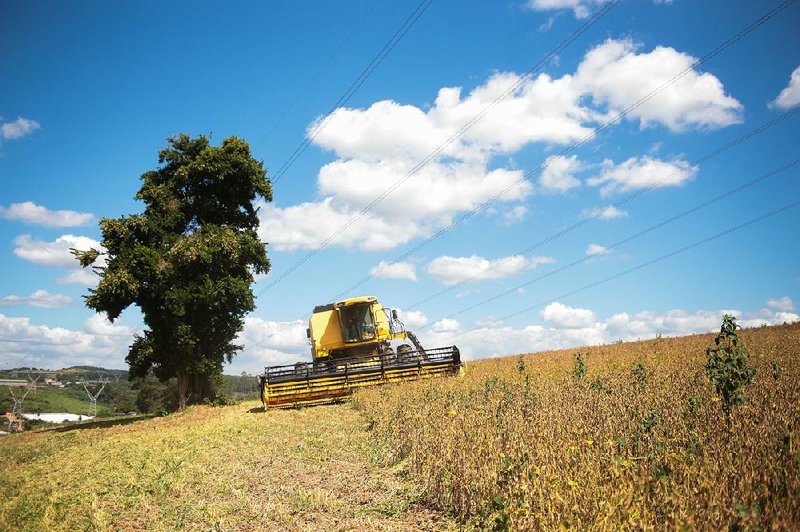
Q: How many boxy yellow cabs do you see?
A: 1